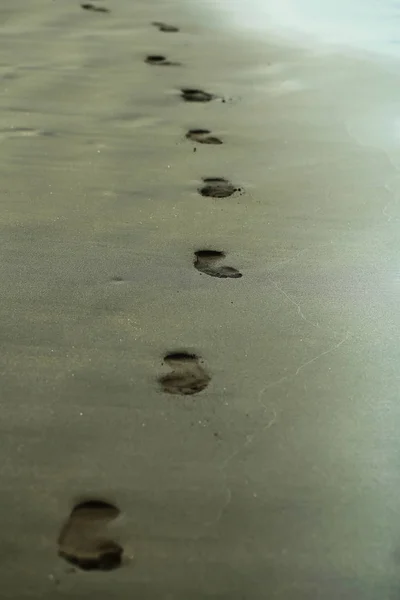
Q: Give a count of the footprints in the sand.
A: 9